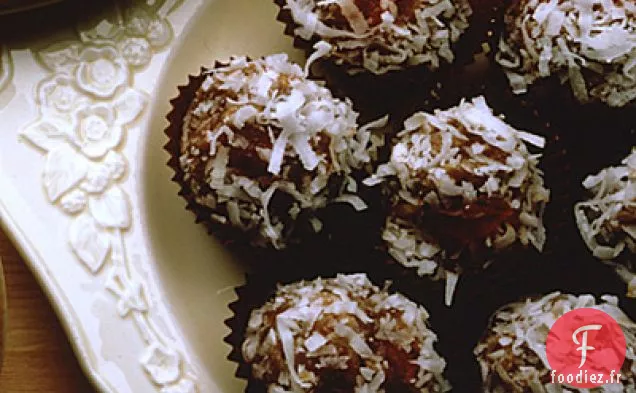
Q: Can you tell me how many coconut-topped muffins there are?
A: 7